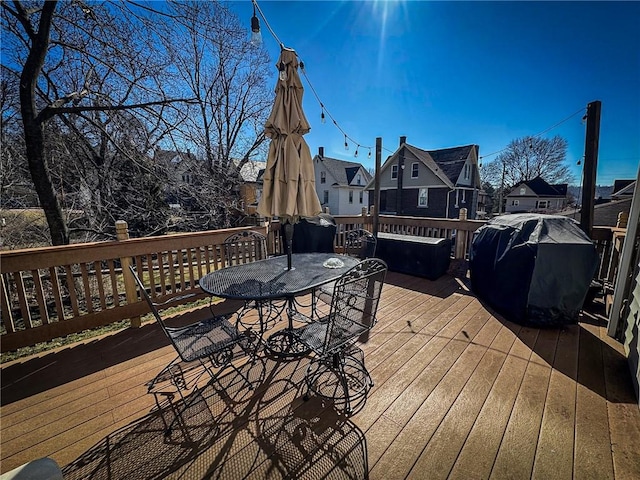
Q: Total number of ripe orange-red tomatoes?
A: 0